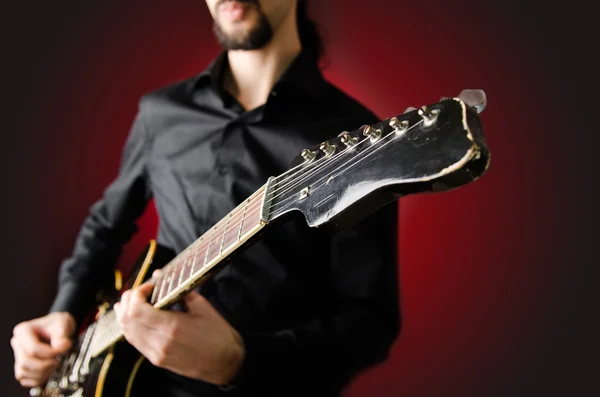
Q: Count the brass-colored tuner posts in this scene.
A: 6